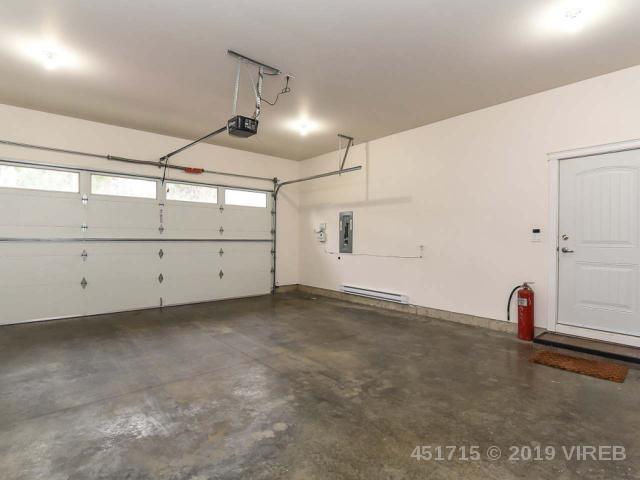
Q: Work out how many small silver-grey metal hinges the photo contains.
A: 12